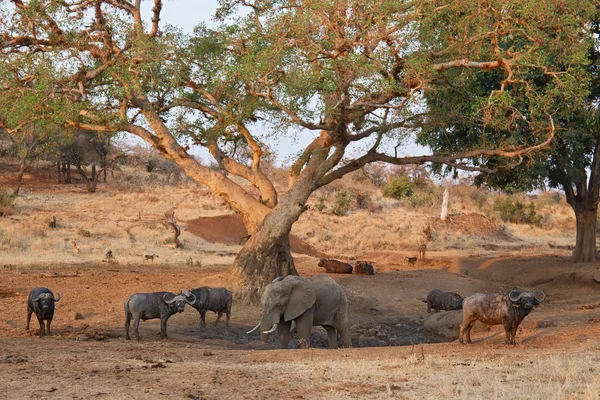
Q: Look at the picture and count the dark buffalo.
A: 4